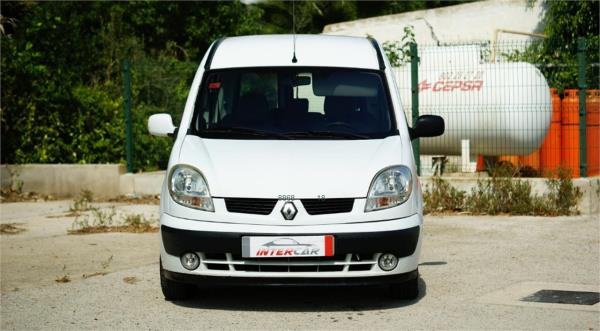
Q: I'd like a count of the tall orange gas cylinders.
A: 3